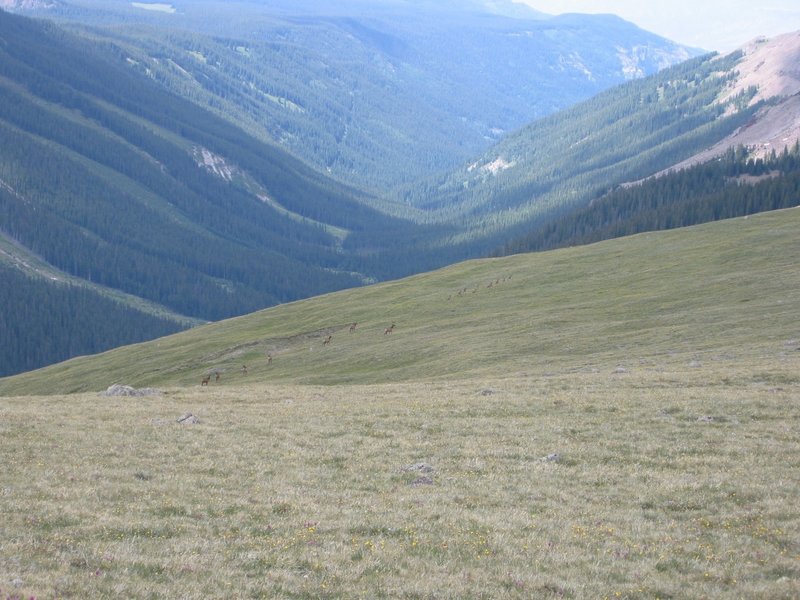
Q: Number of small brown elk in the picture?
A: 15